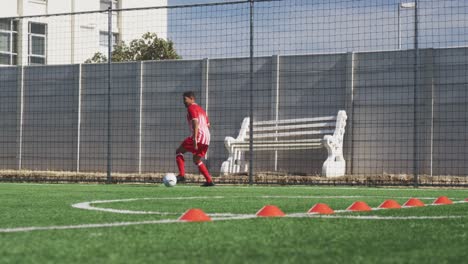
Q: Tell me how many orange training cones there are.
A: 7